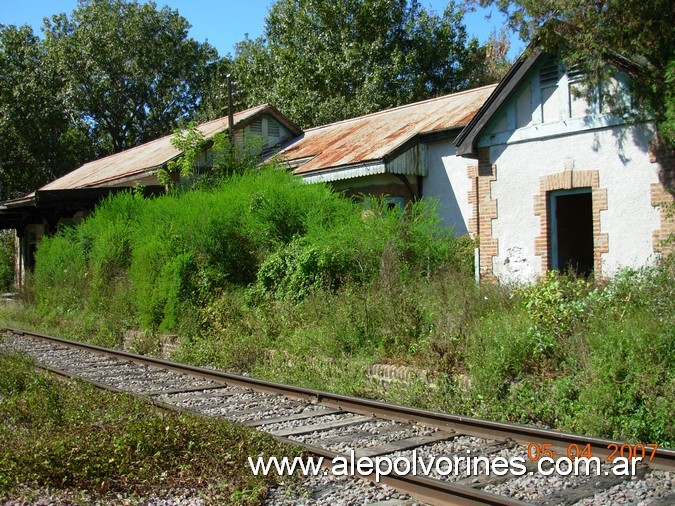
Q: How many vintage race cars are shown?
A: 0